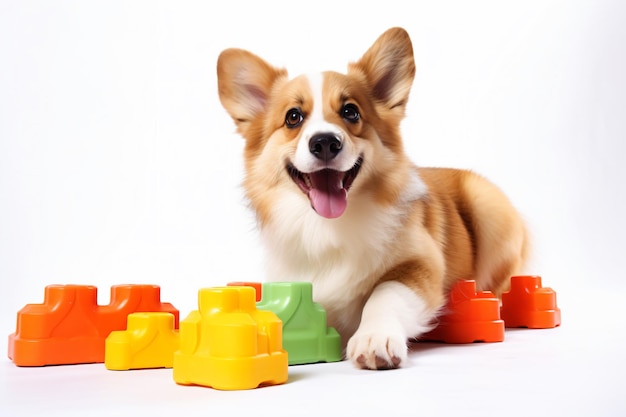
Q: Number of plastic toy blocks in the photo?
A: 7